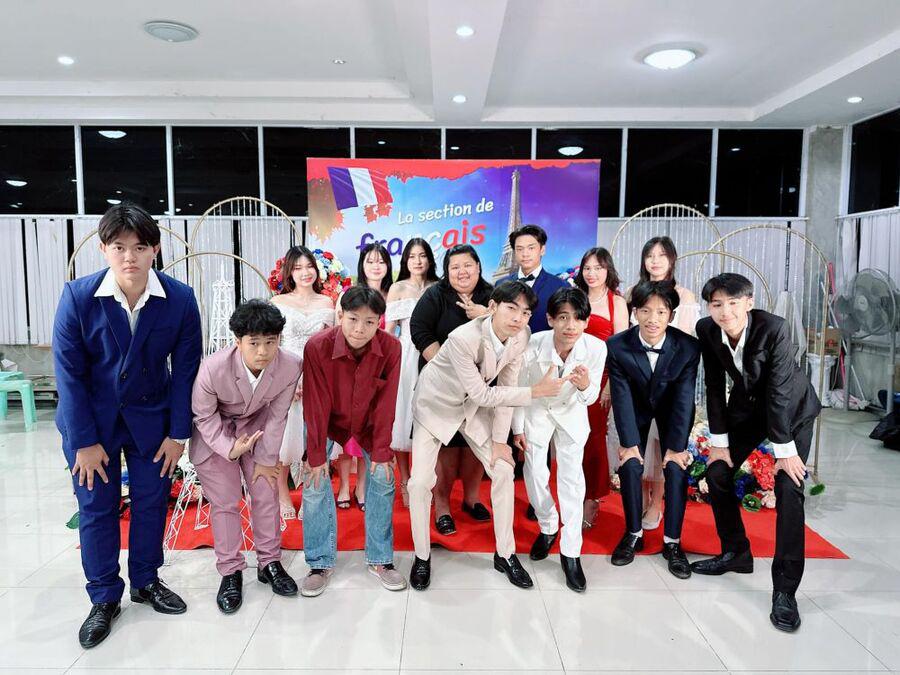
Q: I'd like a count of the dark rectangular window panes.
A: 10